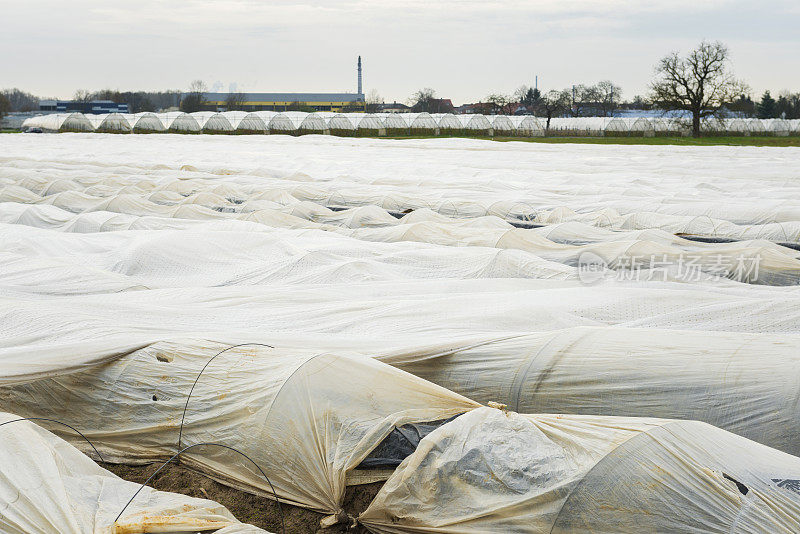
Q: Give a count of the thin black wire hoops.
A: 3